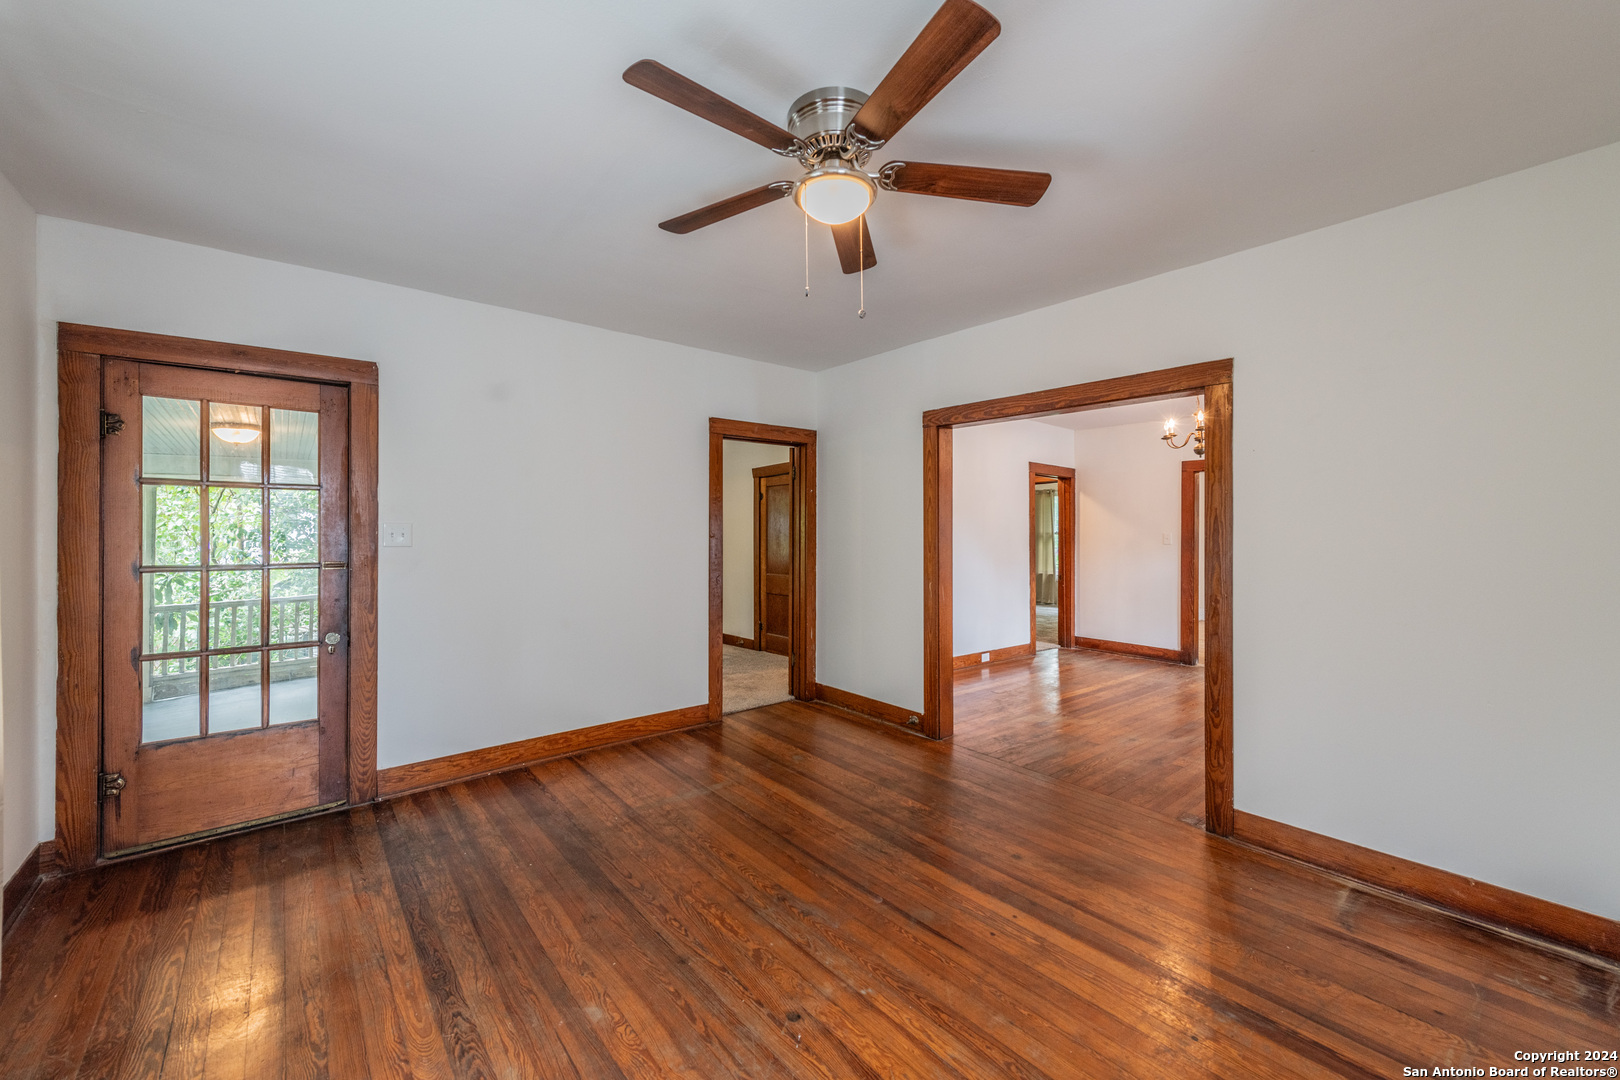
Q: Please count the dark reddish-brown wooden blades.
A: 5